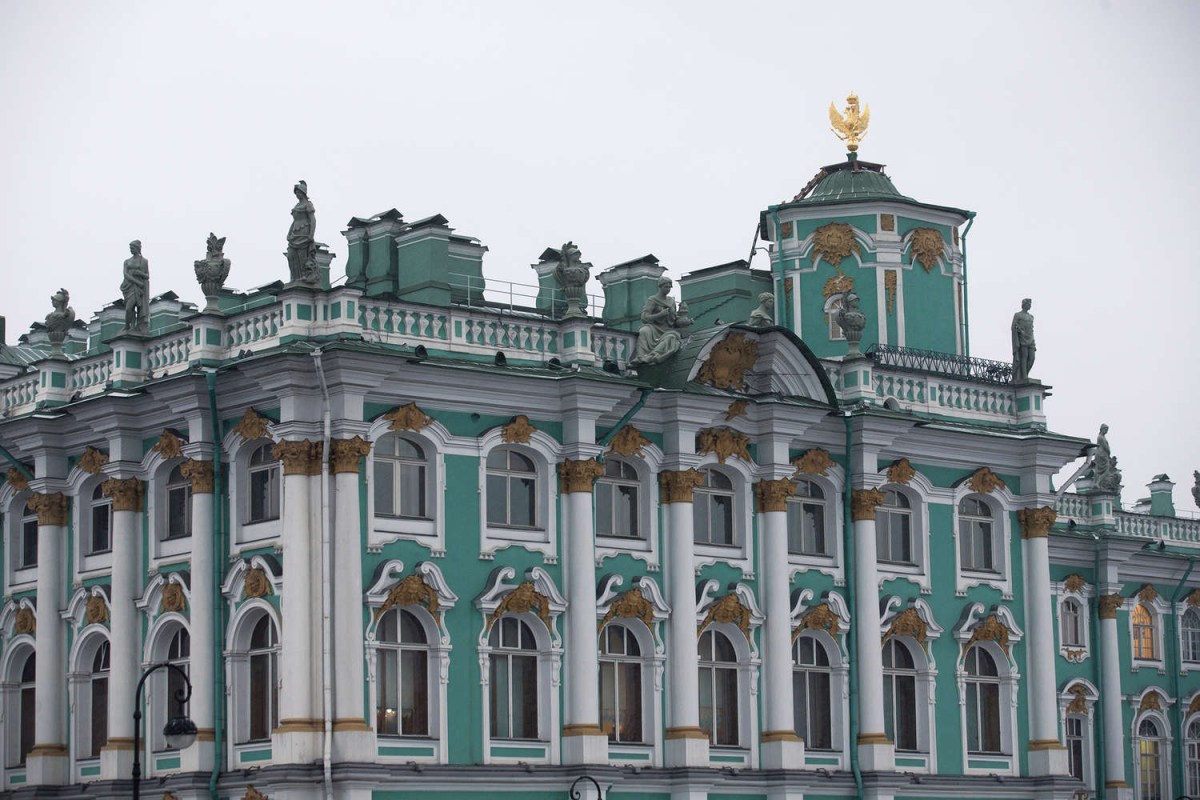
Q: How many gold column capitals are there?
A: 11